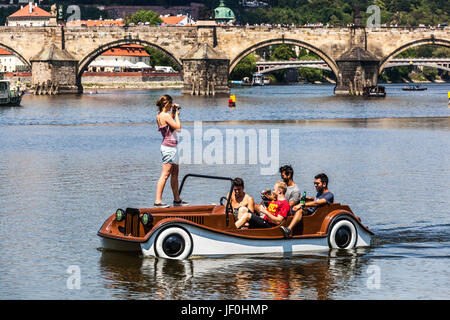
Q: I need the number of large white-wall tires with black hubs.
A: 2